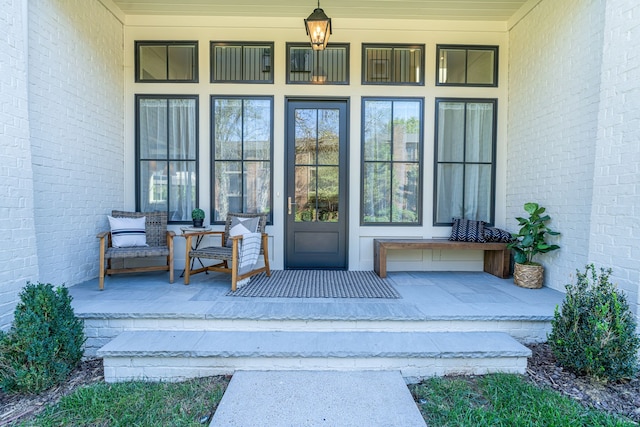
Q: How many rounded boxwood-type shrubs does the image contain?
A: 2